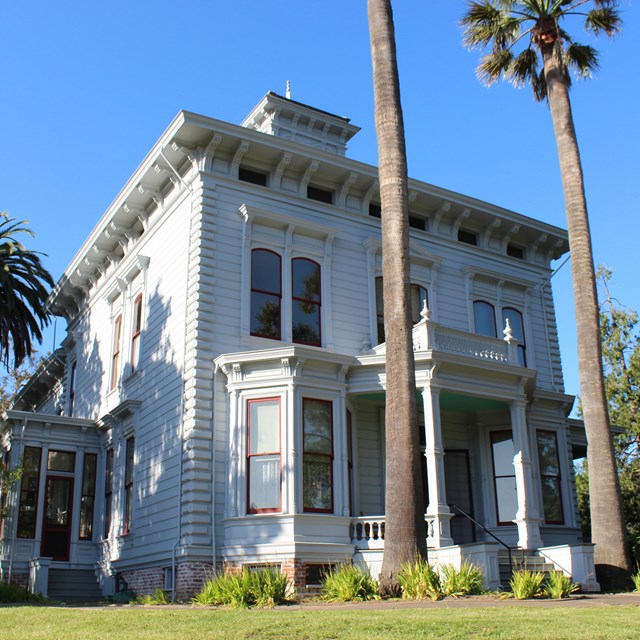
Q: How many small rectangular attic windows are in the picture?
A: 6